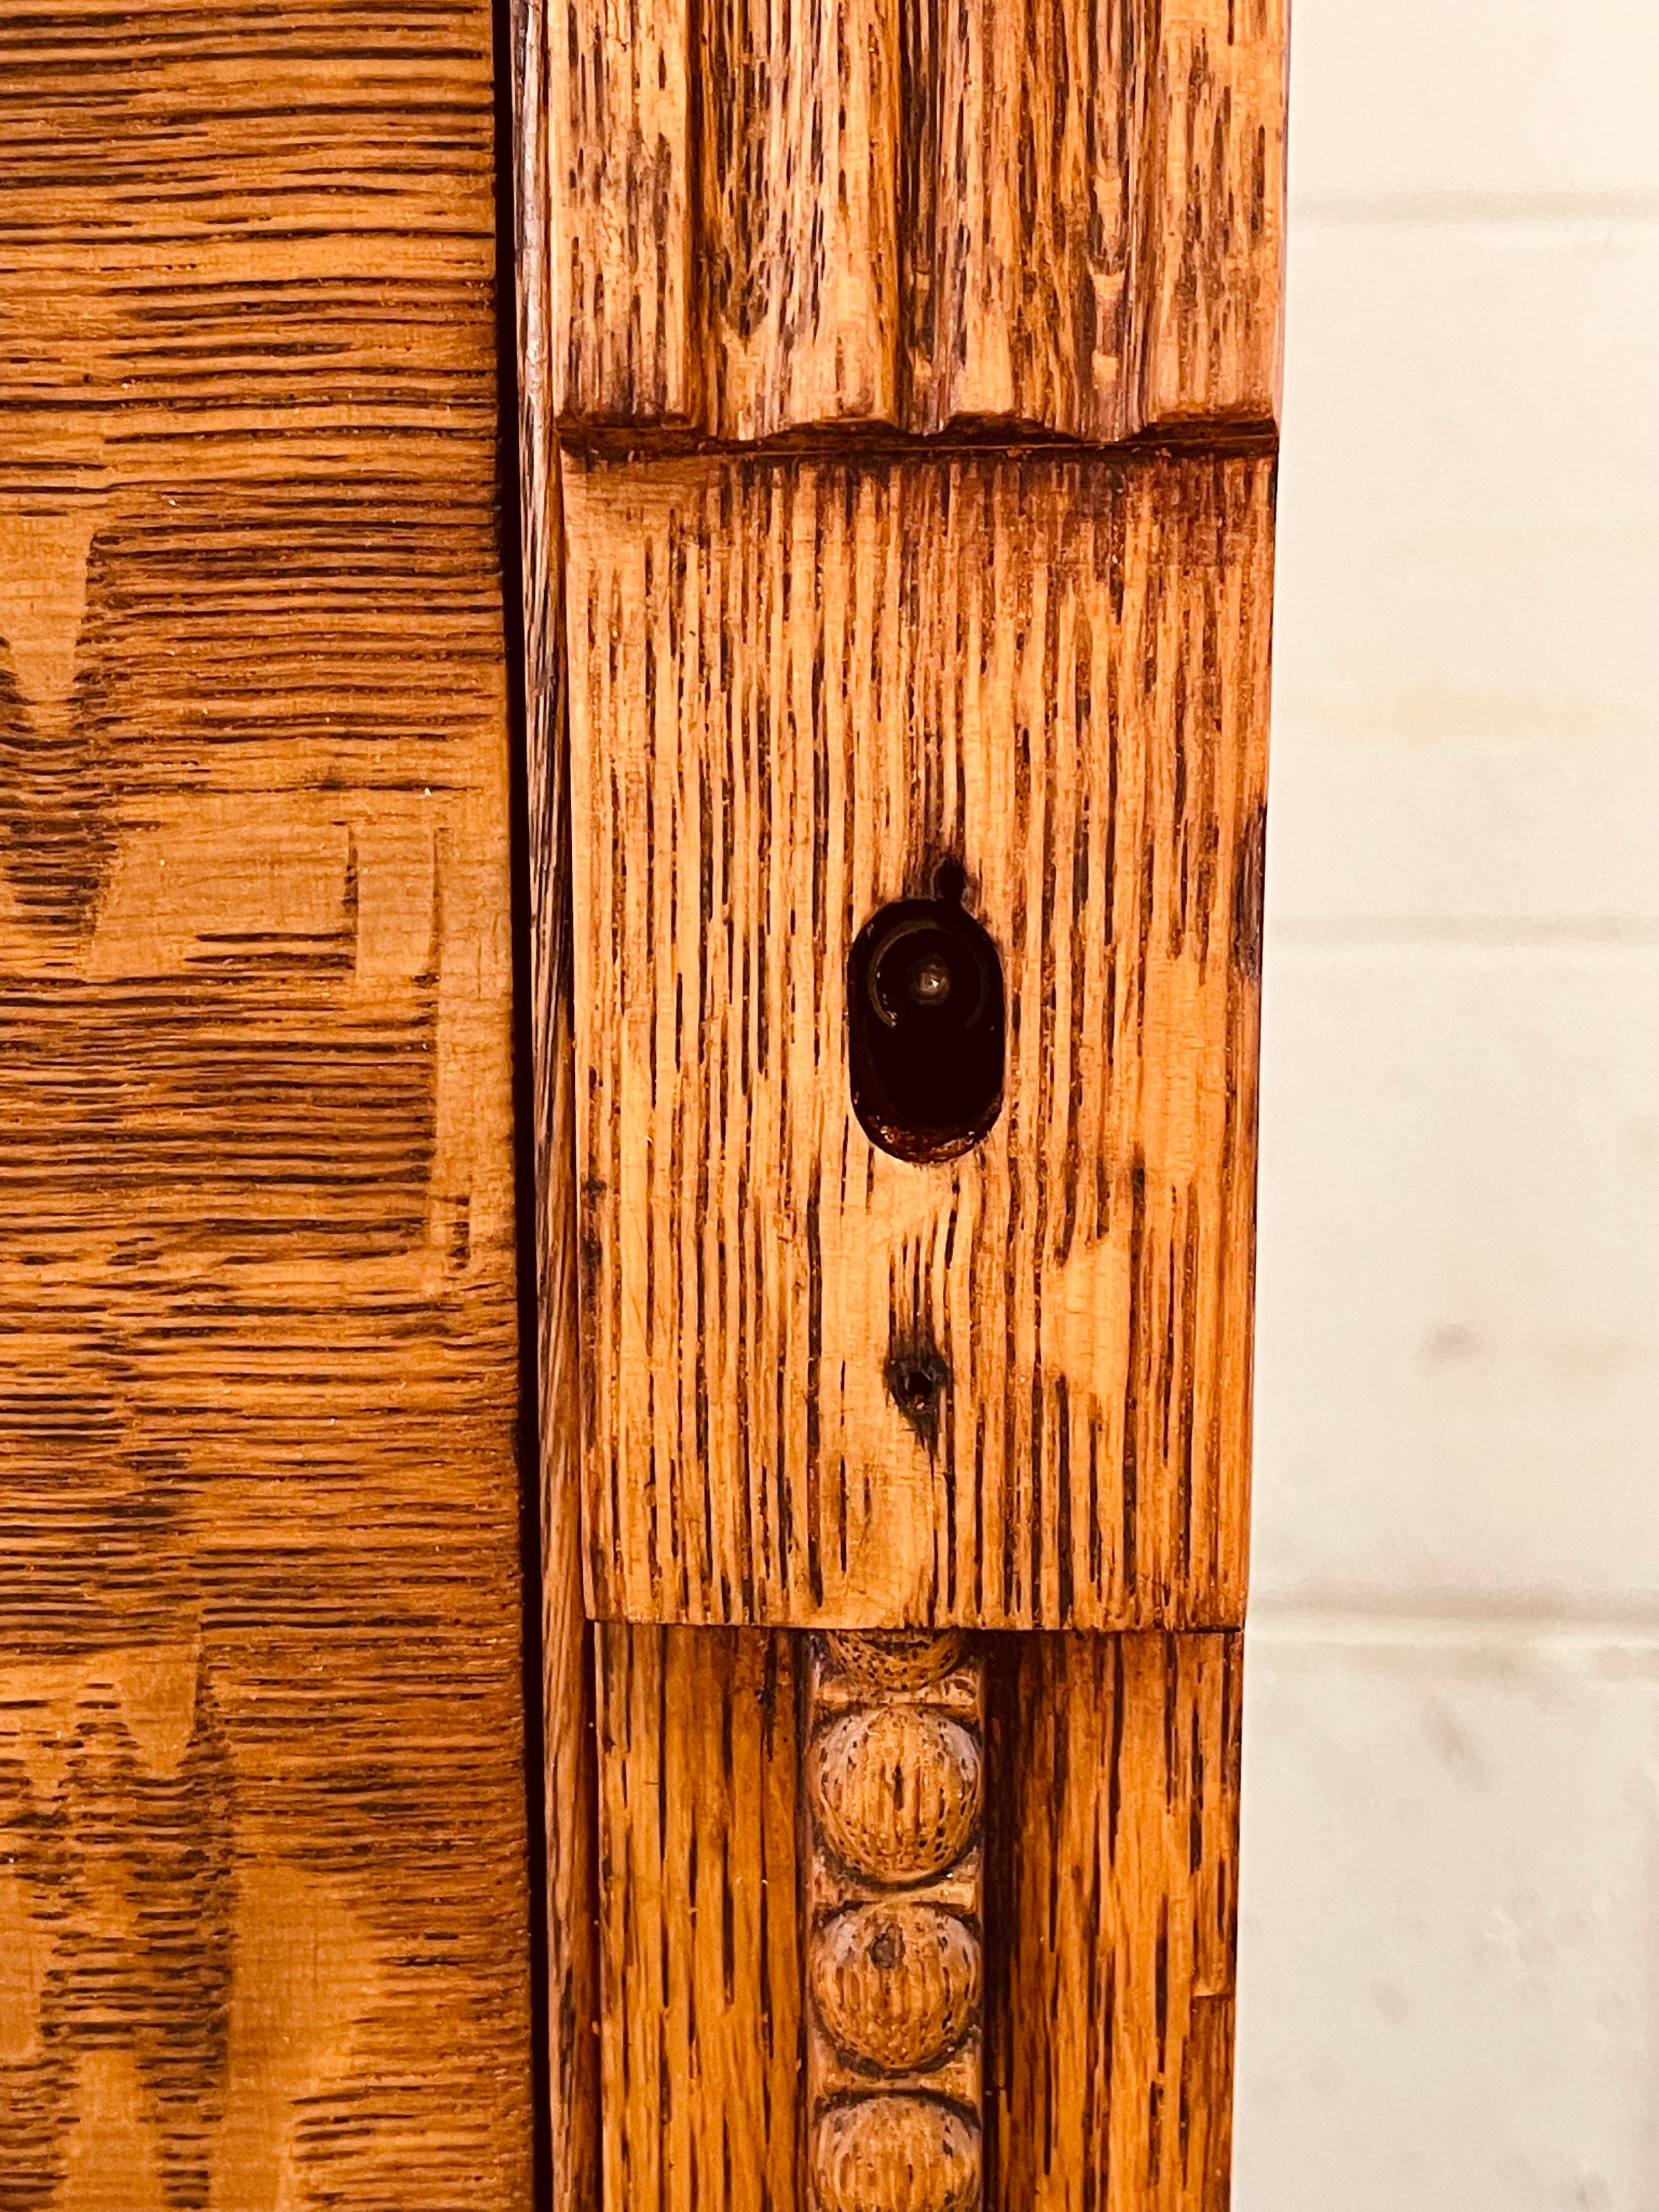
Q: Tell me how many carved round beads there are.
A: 4